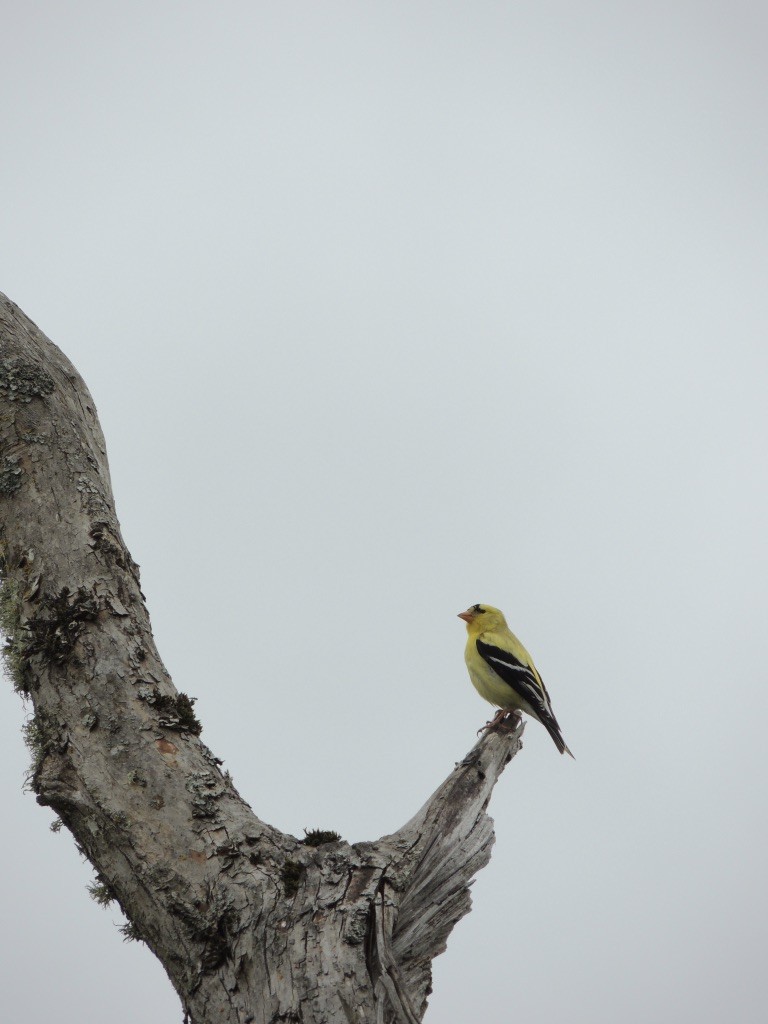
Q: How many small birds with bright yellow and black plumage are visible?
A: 1